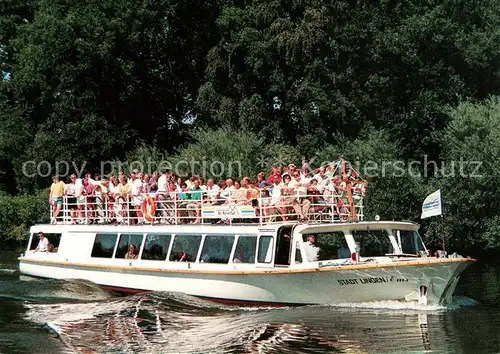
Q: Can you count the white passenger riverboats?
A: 1